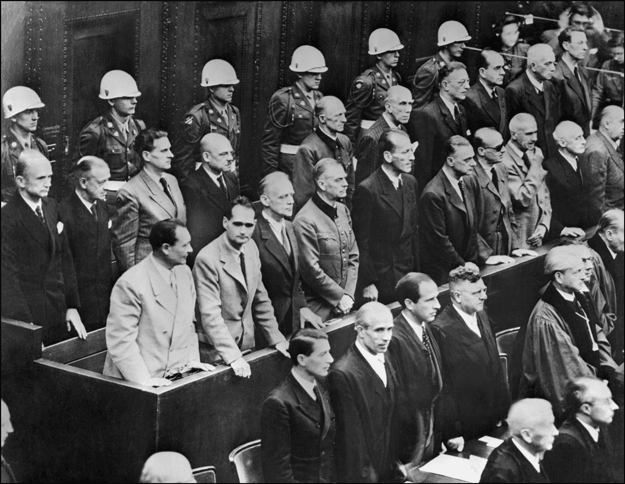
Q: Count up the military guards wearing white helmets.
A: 6